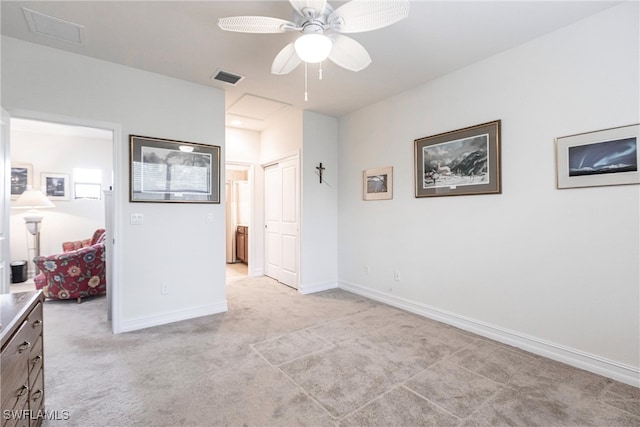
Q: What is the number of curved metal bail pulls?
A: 5